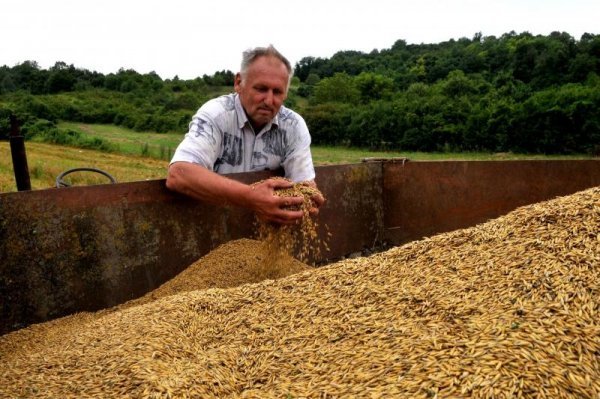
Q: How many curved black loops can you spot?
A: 1